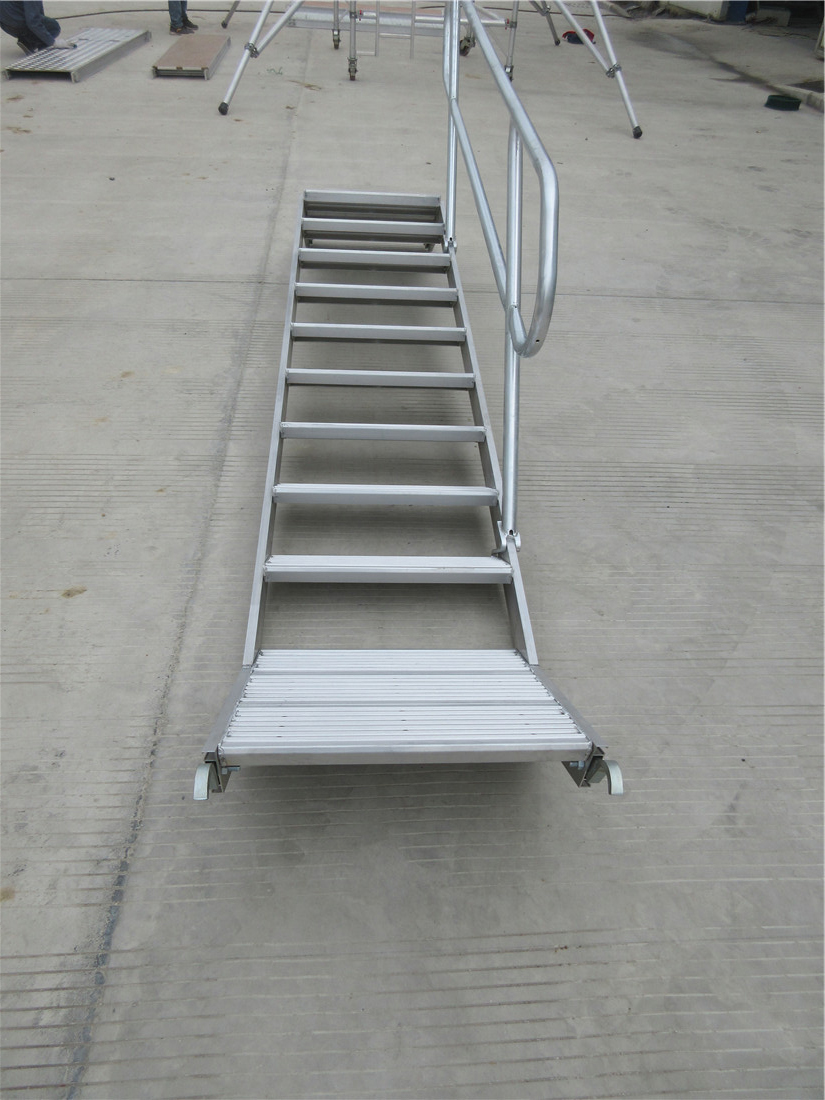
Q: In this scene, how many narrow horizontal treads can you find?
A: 9